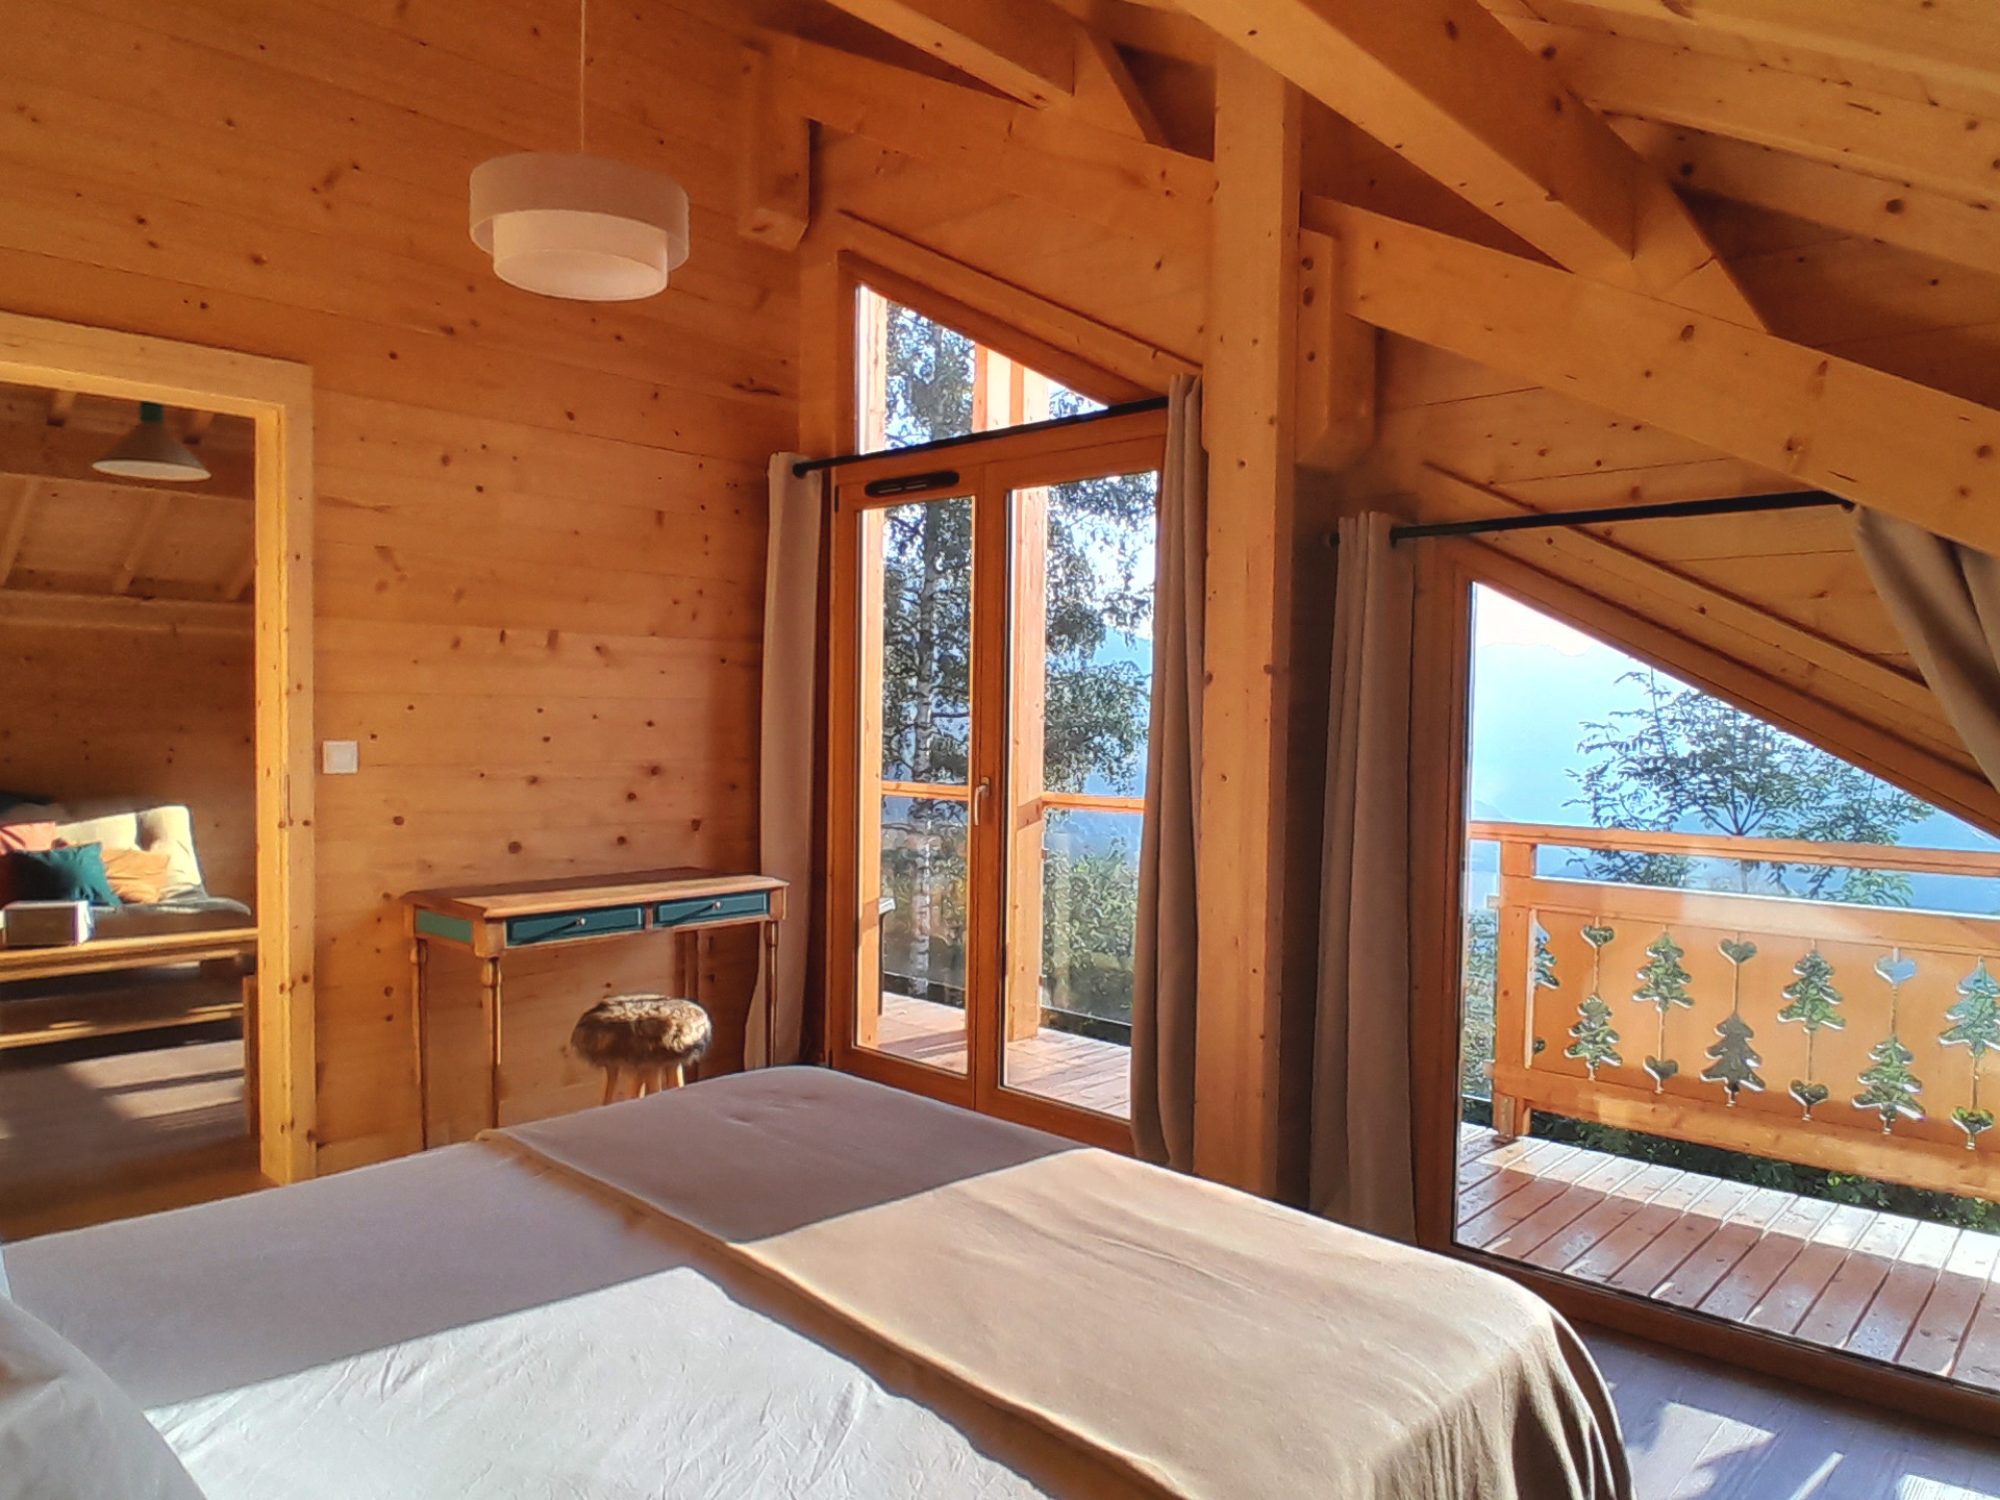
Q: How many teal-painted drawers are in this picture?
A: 2